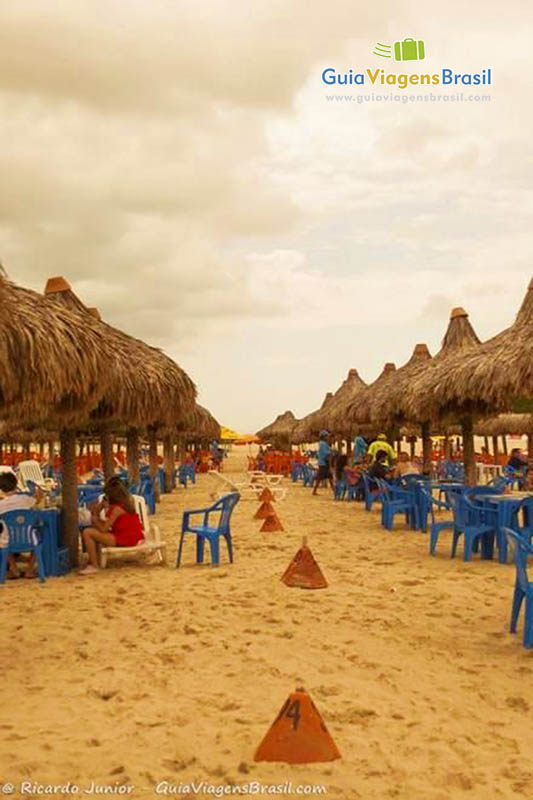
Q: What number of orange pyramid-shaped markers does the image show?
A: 5